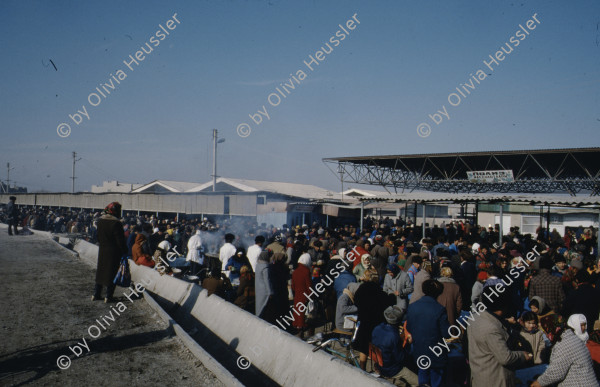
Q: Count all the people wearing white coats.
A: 3